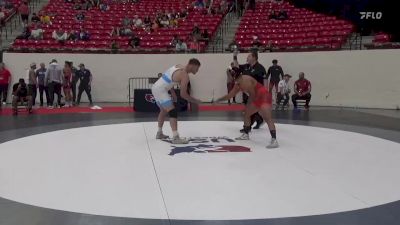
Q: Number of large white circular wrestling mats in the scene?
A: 1